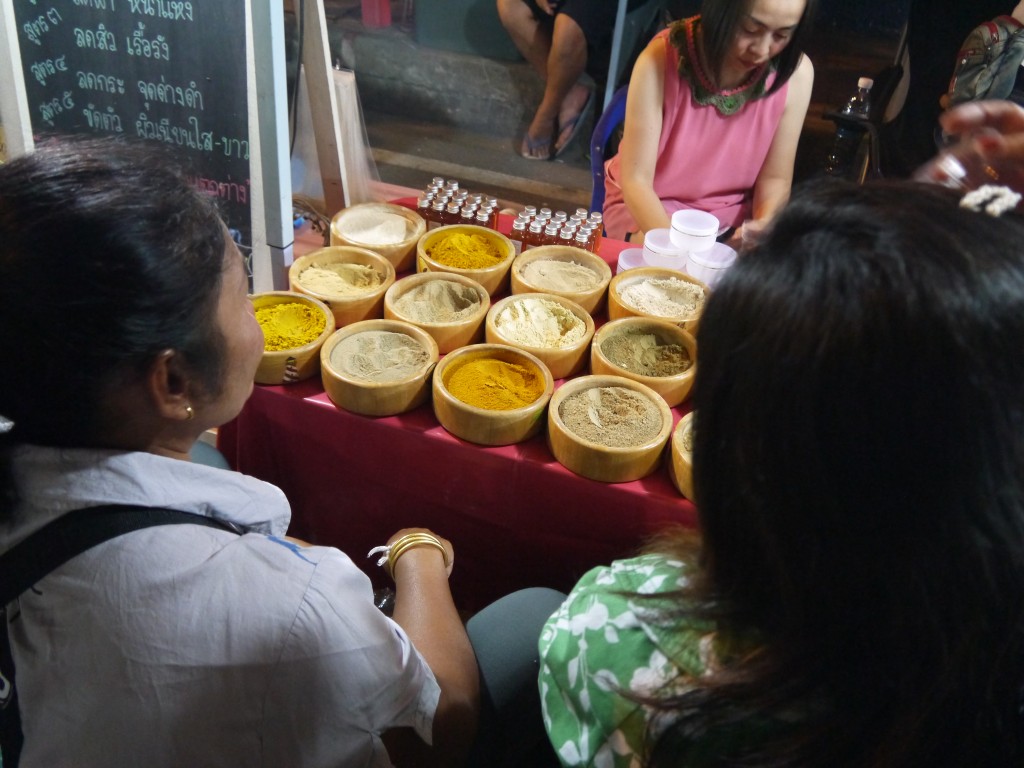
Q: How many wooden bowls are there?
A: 13